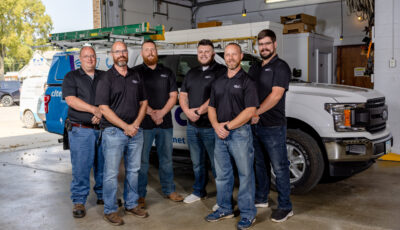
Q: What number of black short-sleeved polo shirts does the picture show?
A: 6